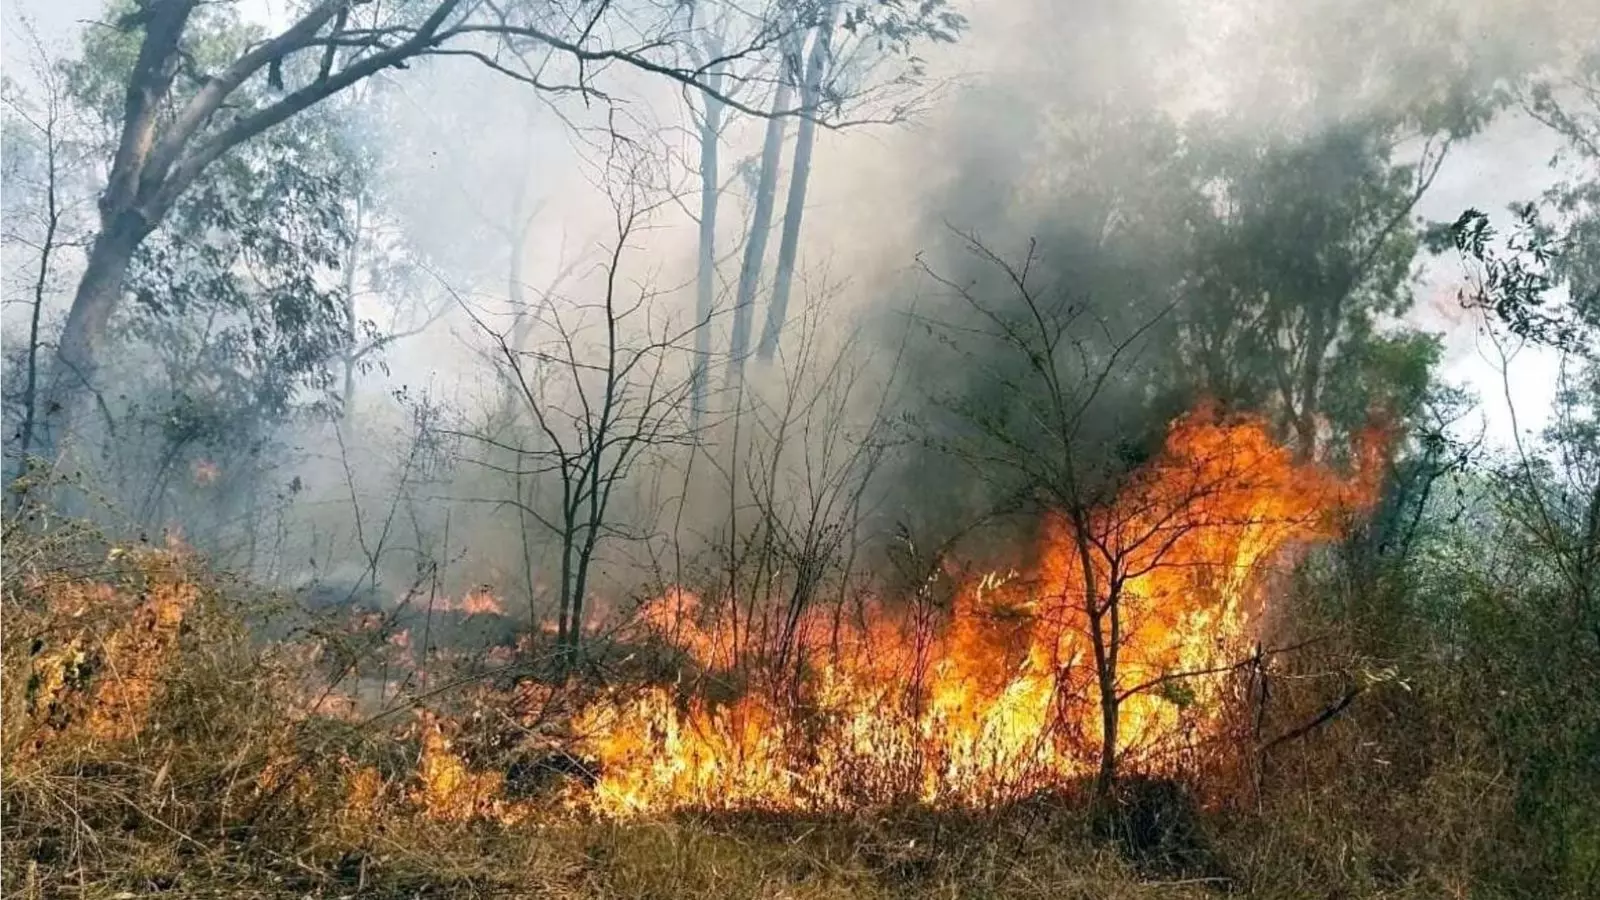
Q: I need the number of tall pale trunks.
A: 3